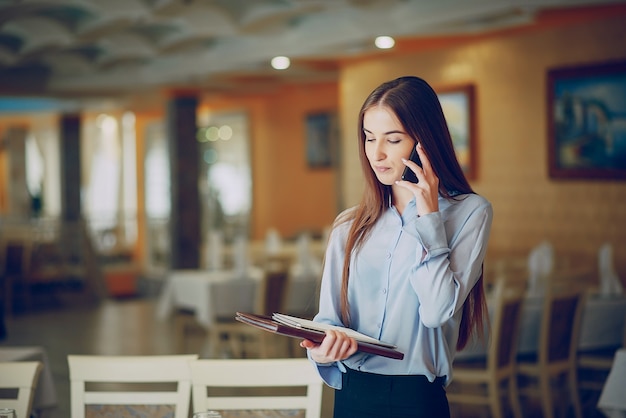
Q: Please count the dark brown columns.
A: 2